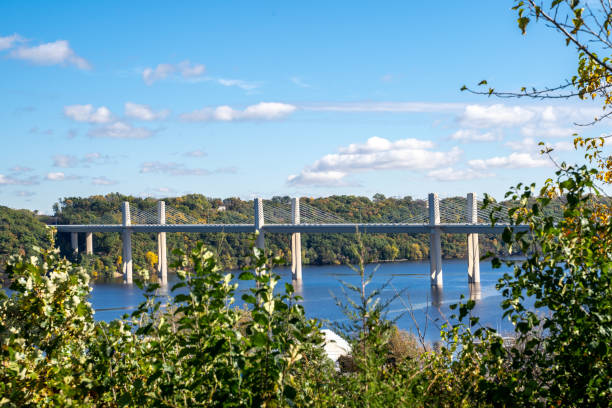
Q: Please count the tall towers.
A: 6